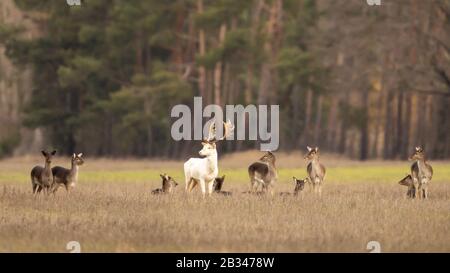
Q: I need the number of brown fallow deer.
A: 9